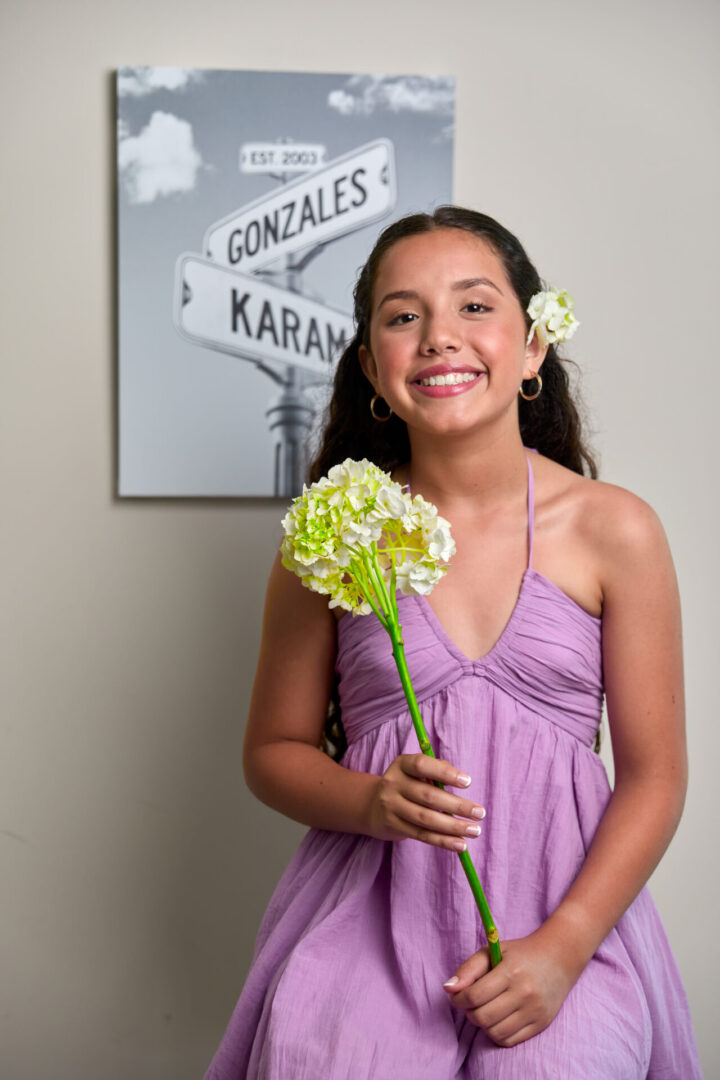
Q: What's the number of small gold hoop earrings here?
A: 2